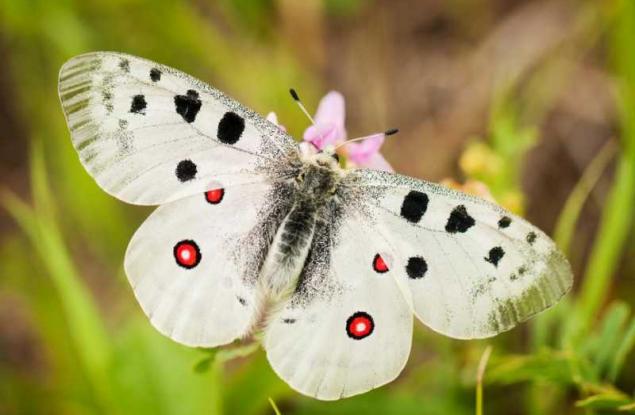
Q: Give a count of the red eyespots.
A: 4